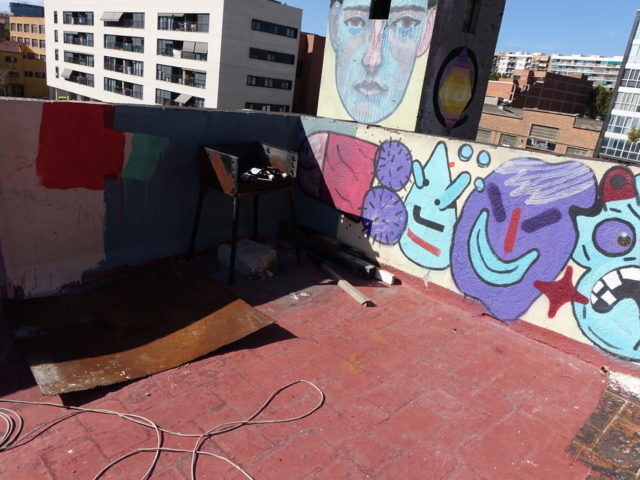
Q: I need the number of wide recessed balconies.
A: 12